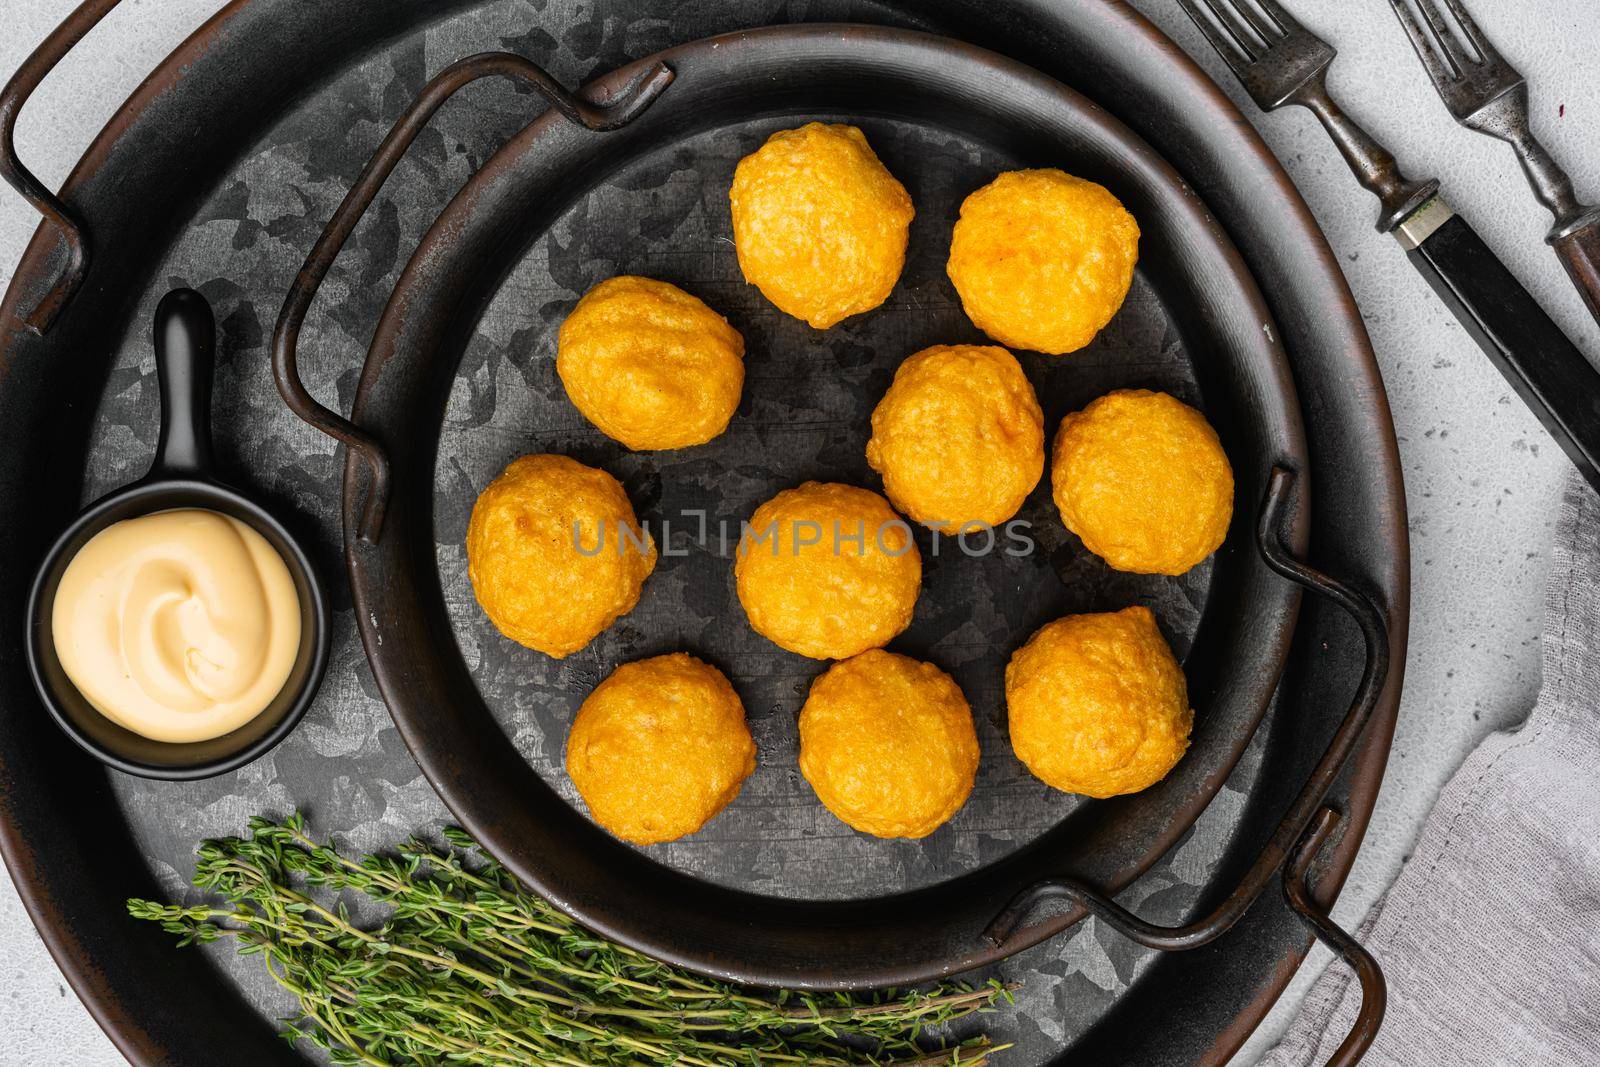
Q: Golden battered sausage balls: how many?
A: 10